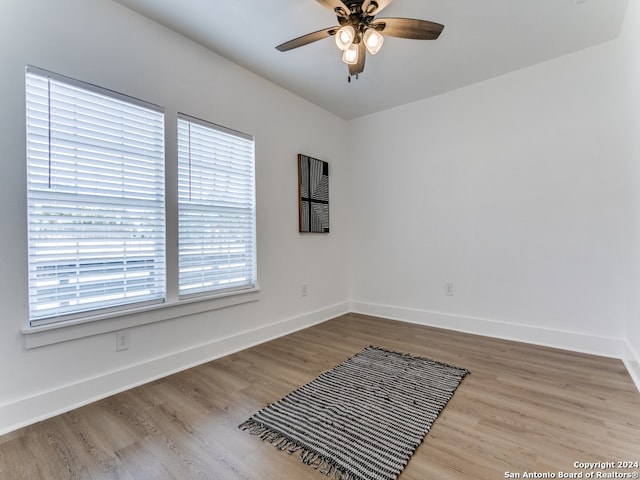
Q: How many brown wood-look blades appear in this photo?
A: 5